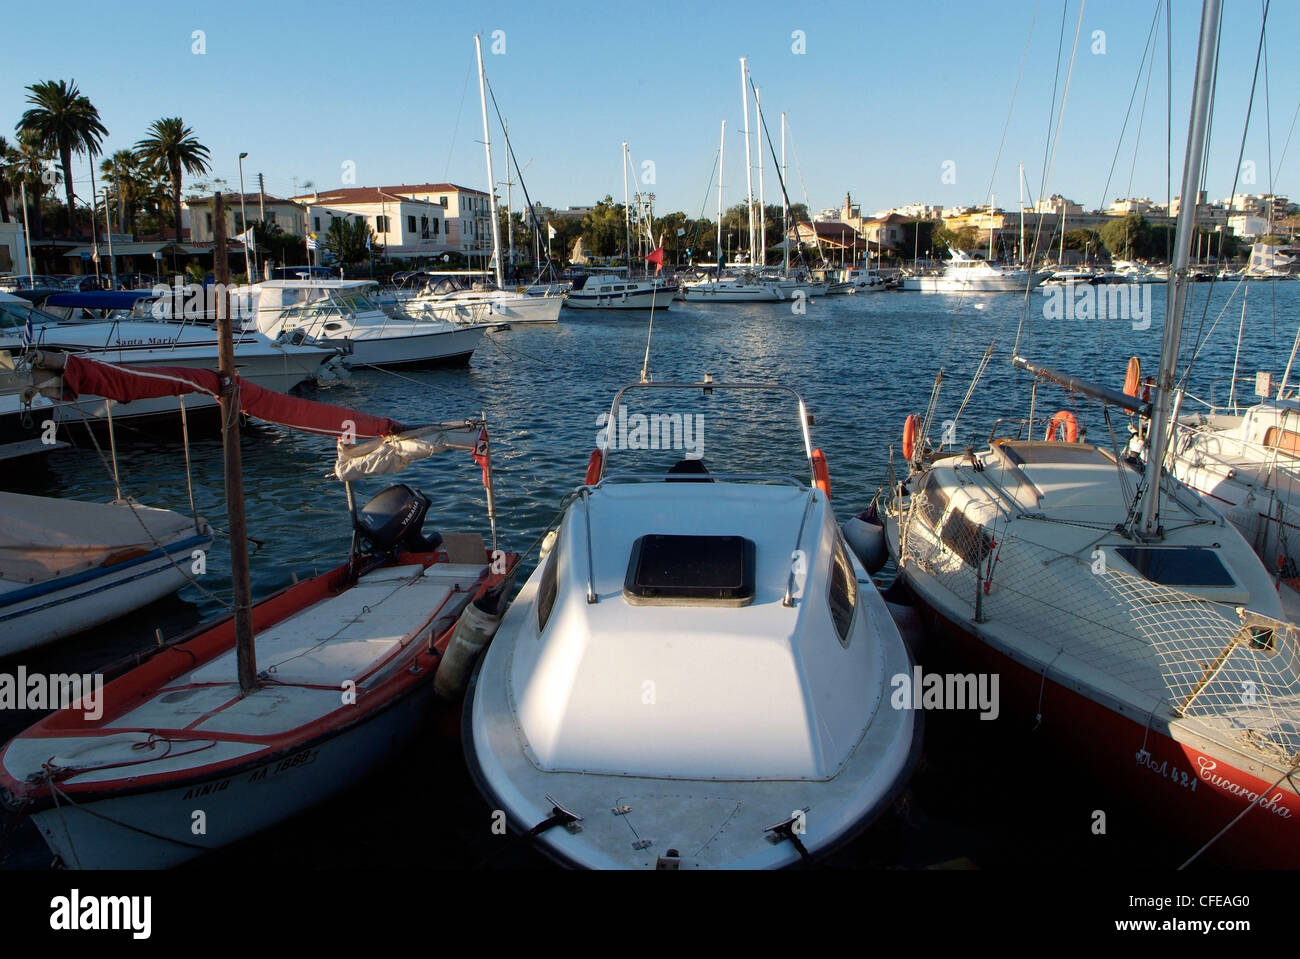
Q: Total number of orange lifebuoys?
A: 5